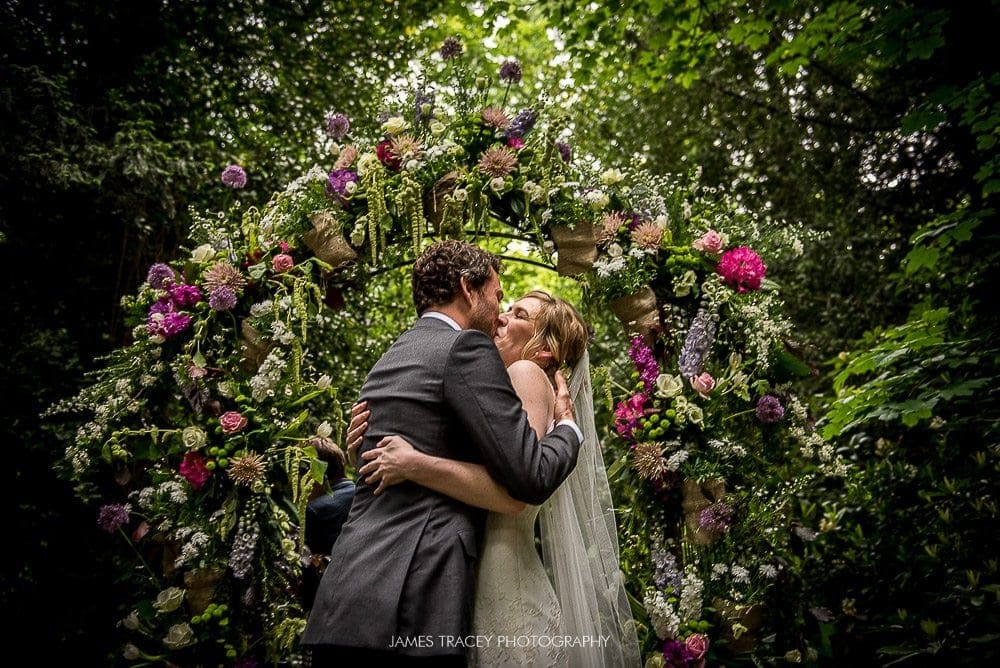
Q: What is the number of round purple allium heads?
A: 9